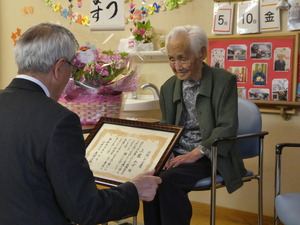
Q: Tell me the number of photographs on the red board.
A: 9